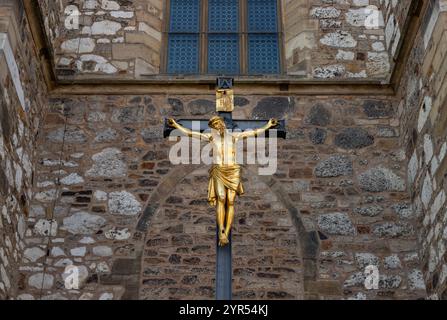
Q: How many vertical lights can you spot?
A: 3